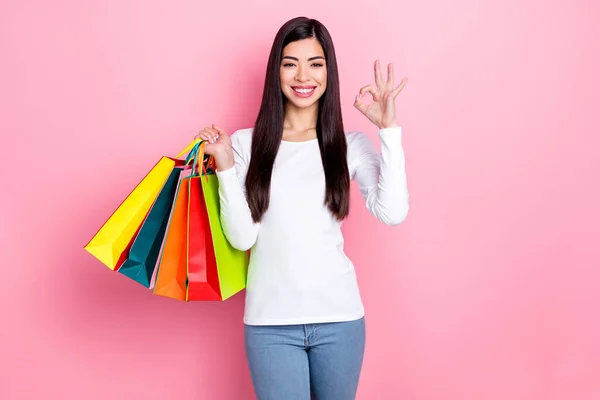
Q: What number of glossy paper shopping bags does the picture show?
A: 5